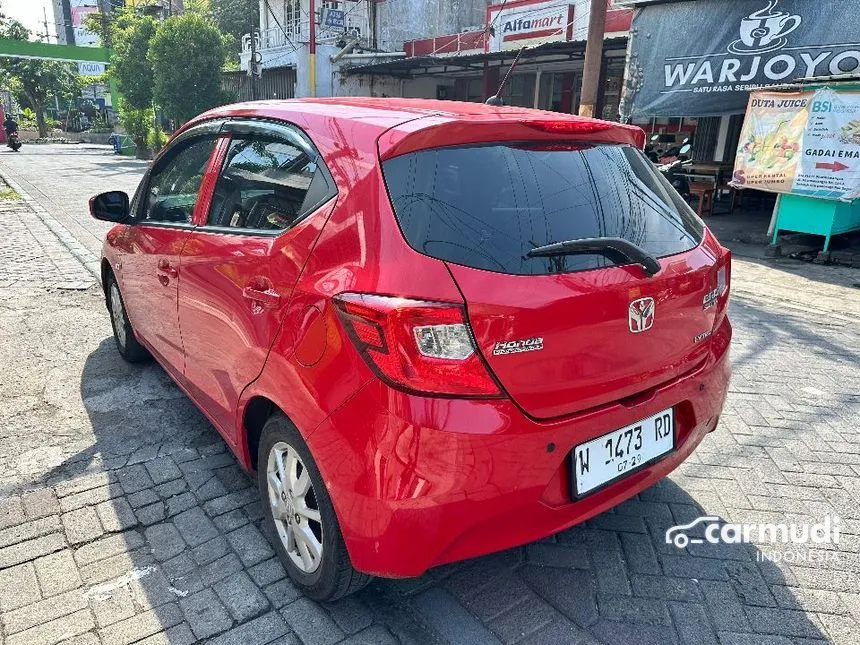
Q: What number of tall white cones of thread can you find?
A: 0